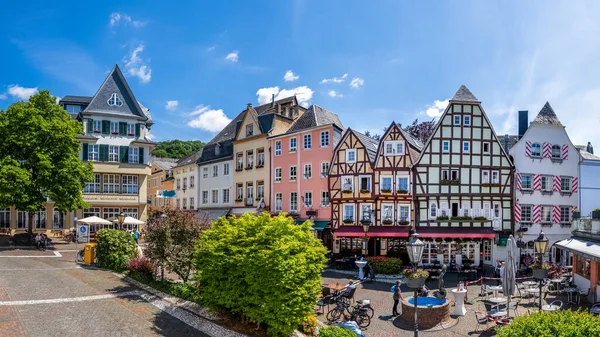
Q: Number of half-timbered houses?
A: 3